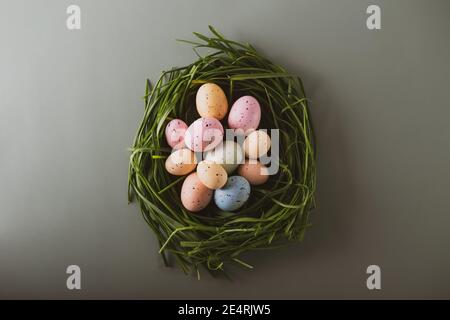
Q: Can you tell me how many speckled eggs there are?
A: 11